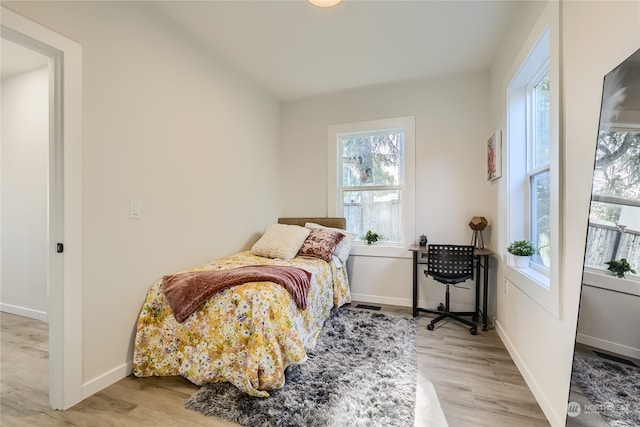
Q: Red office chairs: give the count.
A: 0